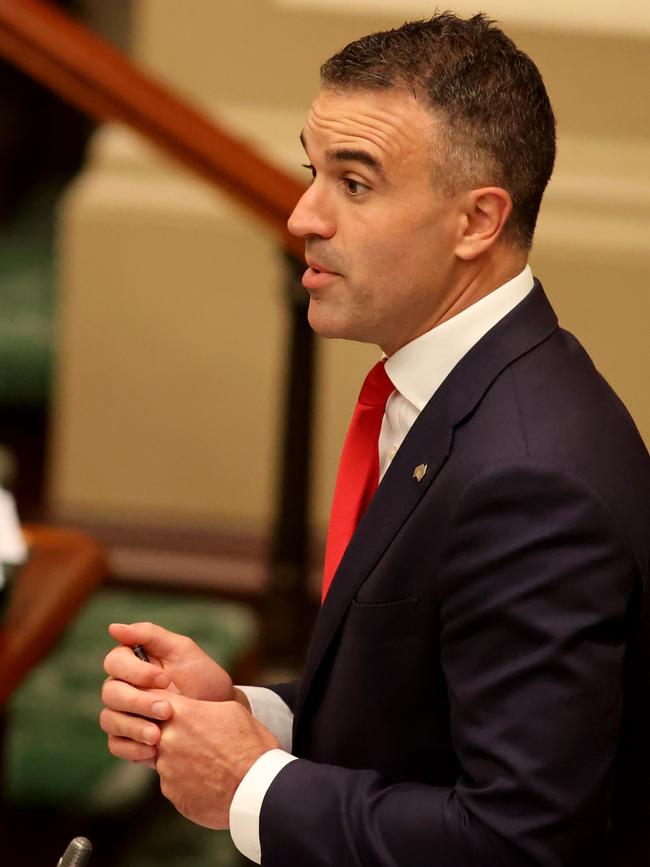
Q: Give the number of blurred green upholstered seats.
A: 2